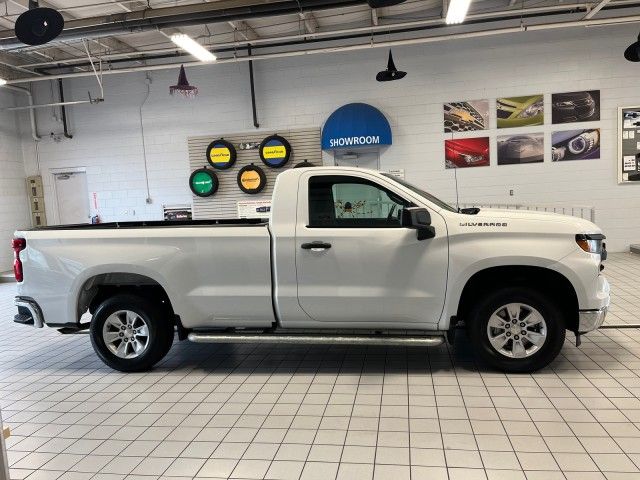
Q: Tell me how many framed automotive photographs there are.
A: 6